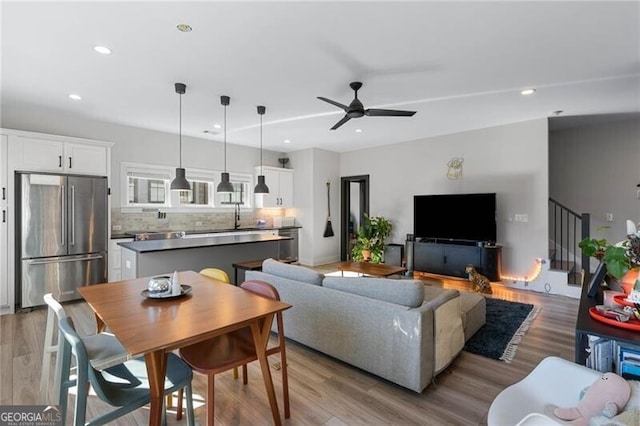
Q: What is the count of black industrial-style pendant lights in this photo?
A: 3